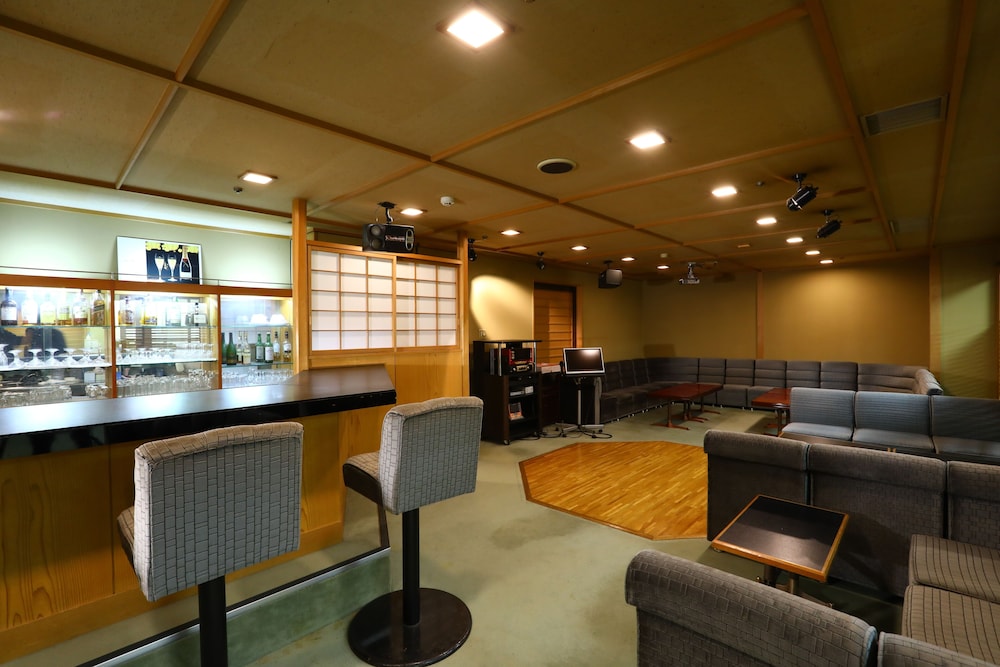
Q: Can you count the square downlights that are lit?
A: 13